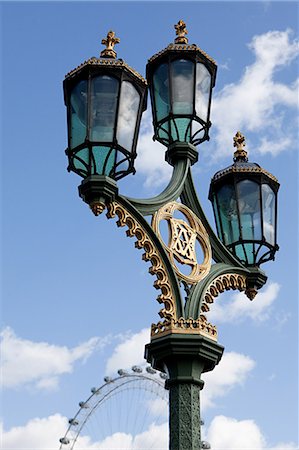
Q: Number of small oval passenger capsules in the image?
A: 11